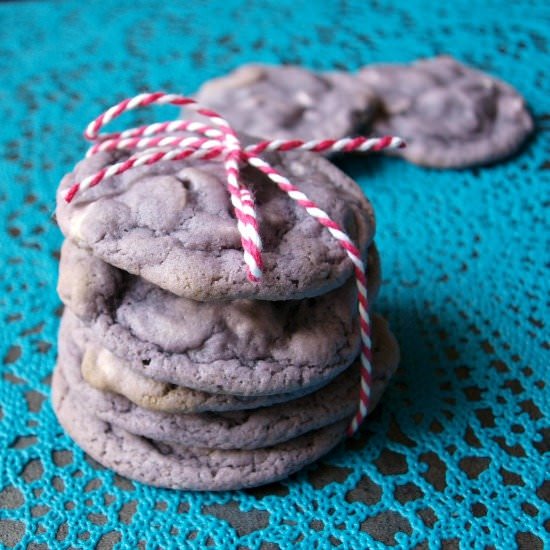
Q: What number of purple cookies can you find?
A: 7